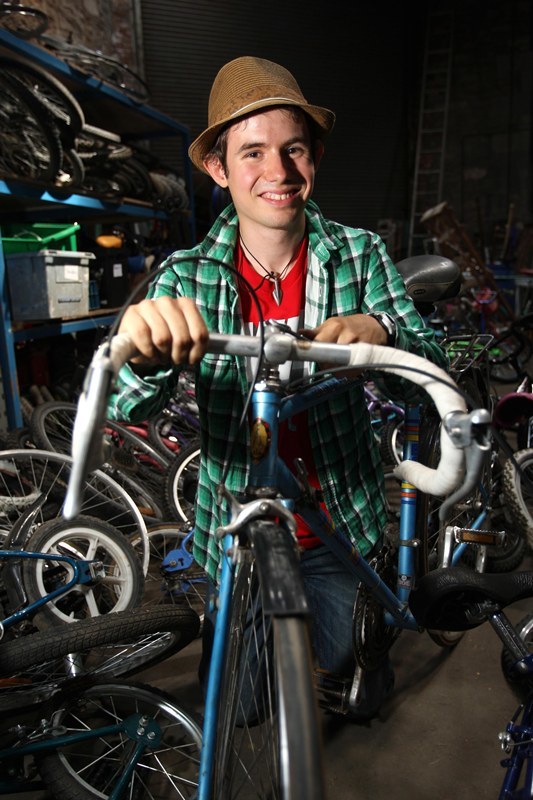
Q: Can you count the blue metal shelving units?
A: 1